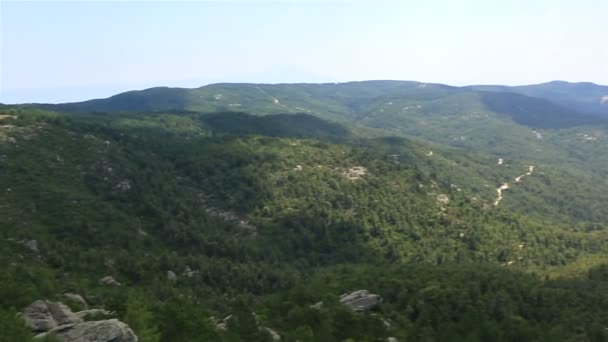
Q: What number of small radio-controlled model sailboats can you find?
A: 0